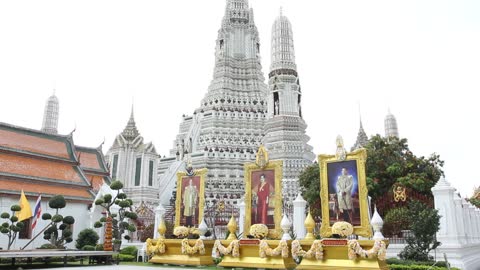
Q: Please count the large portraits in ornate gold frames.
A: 3